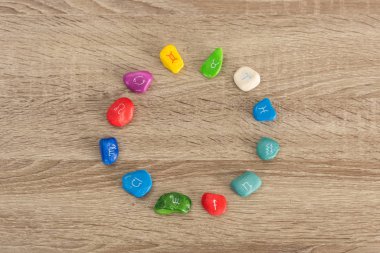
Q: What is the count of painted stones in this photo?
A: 12